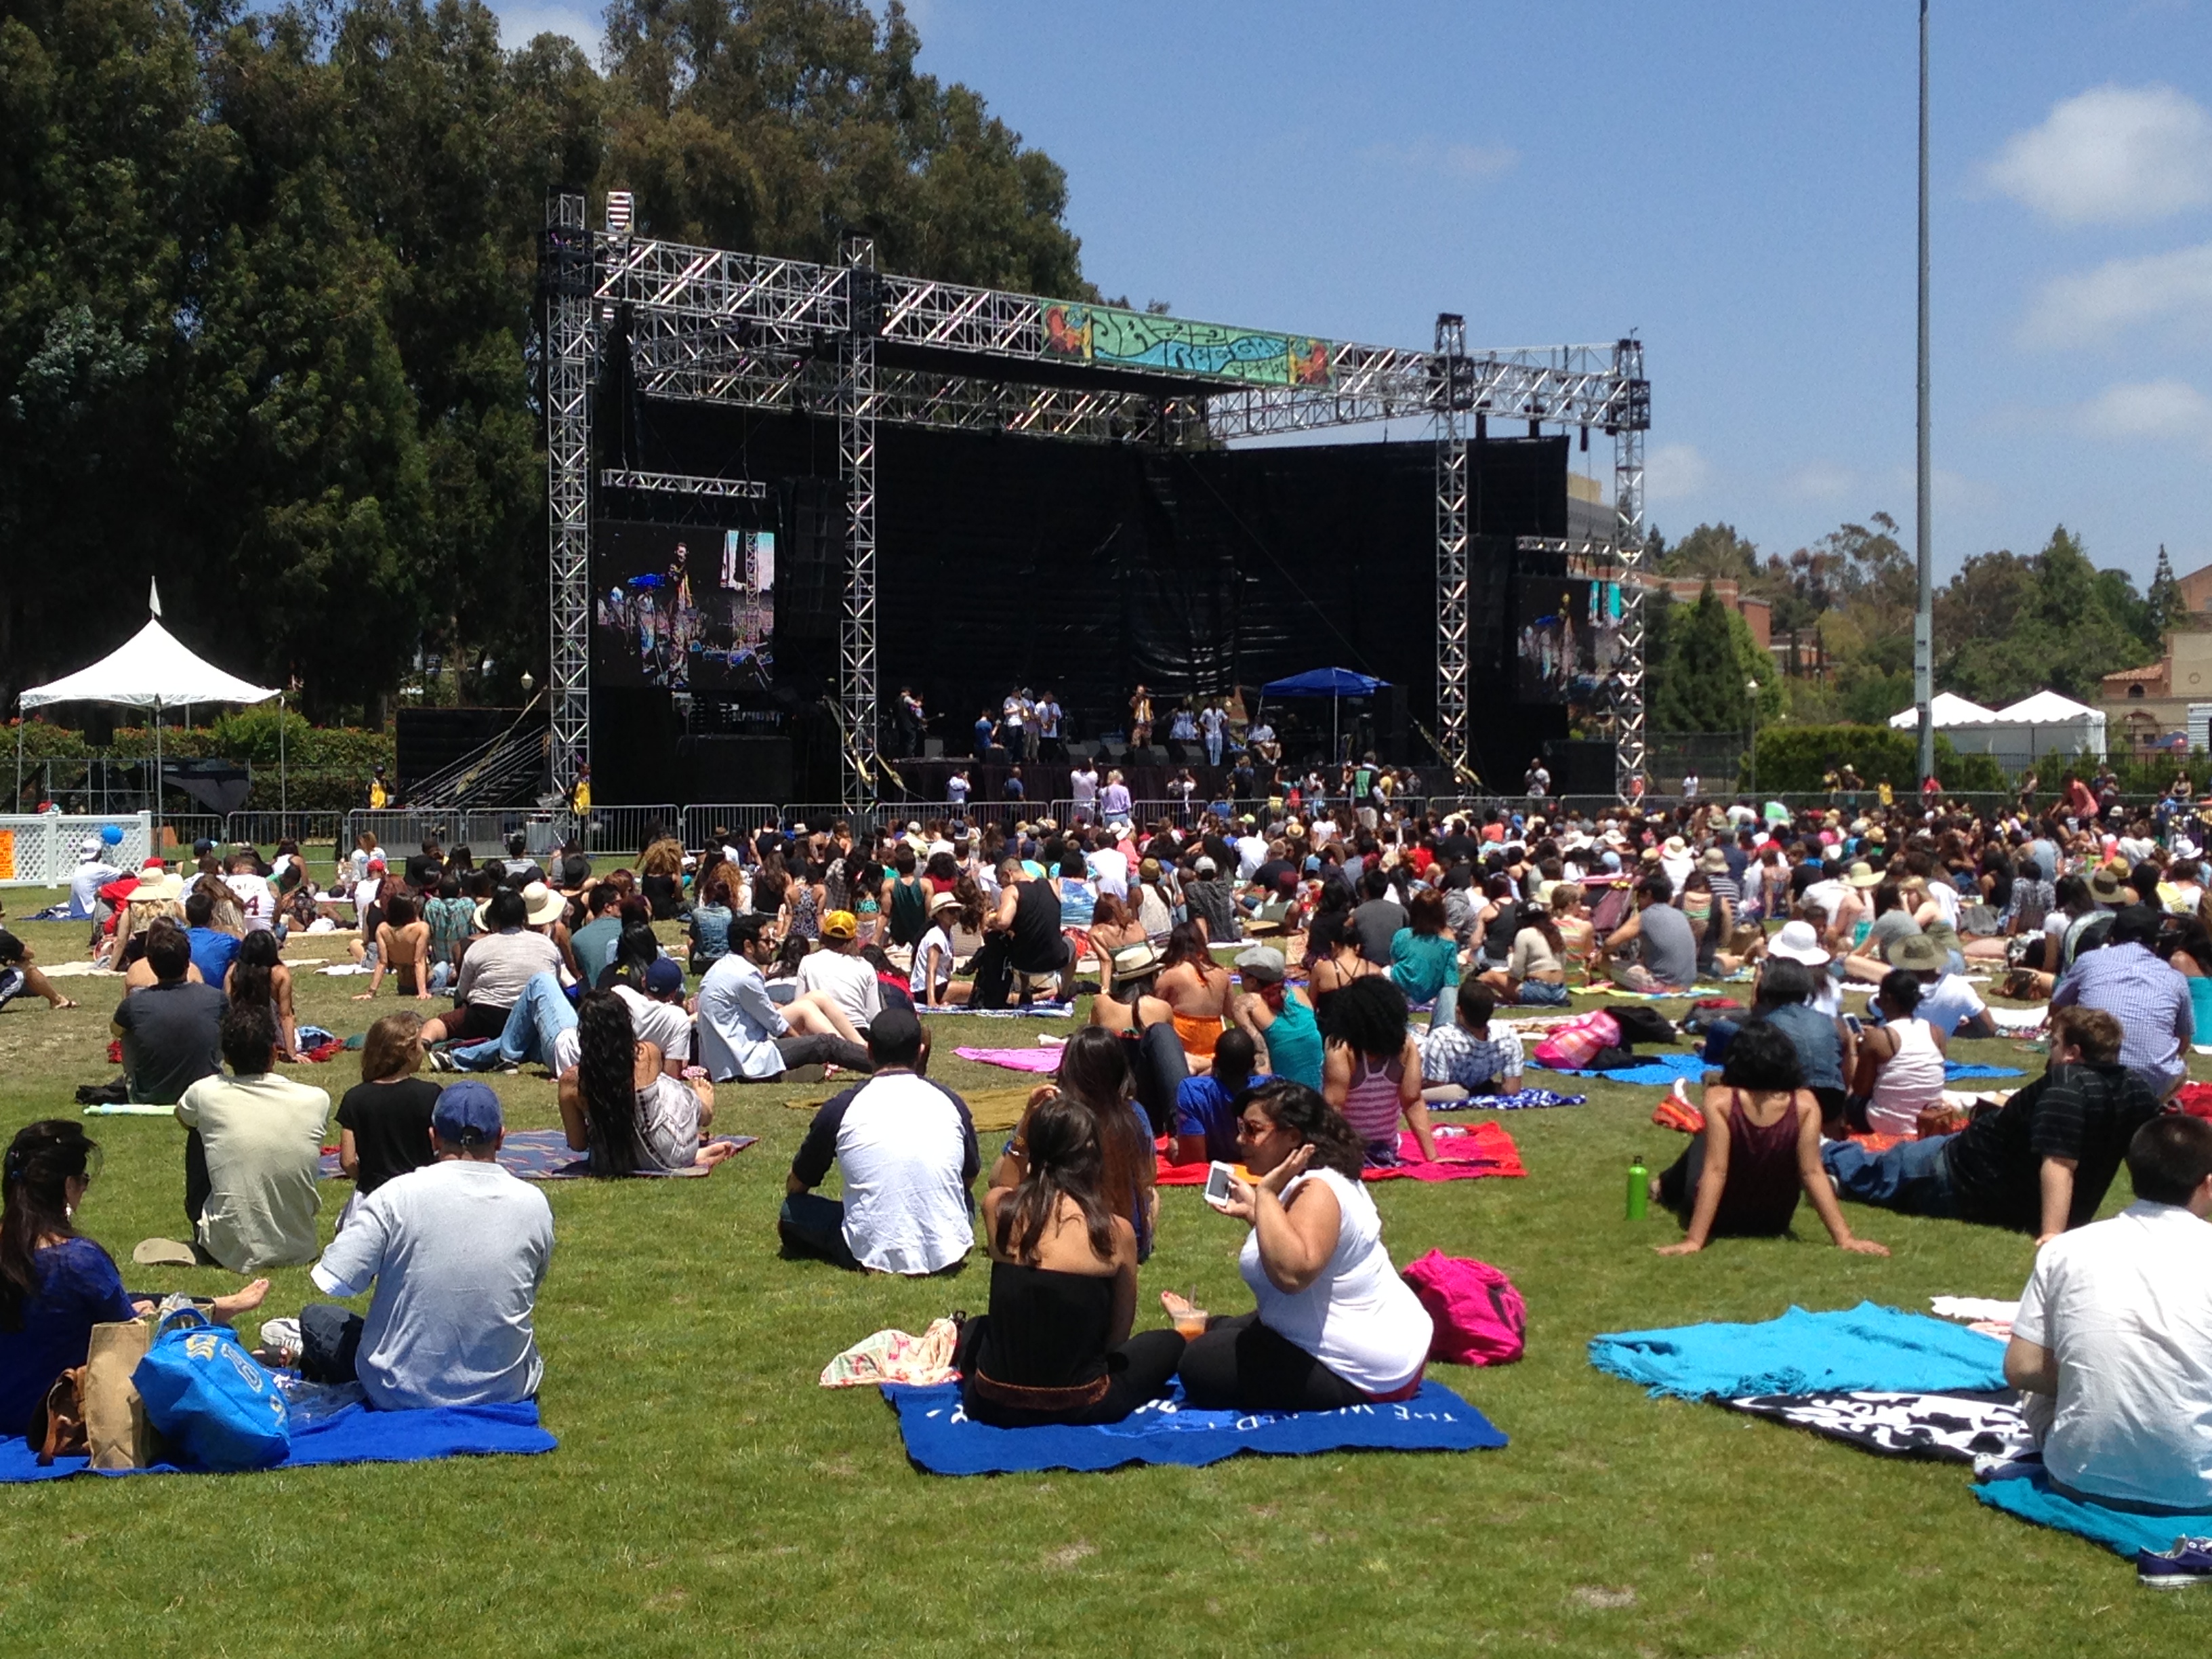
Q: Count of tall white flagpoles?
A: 1